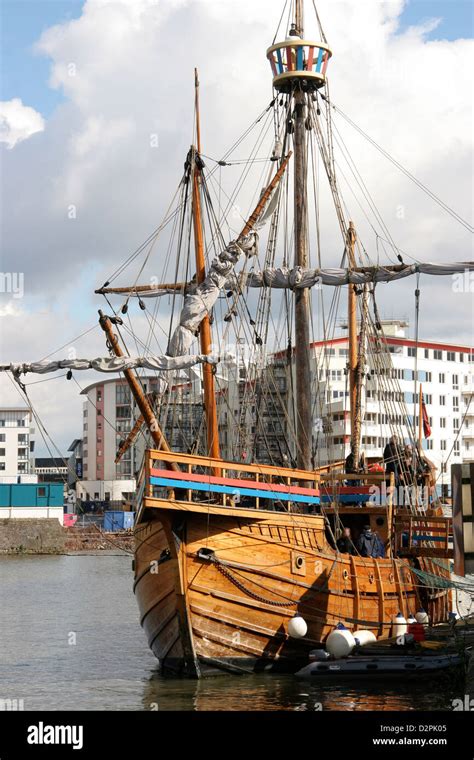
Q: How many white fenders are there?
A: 6